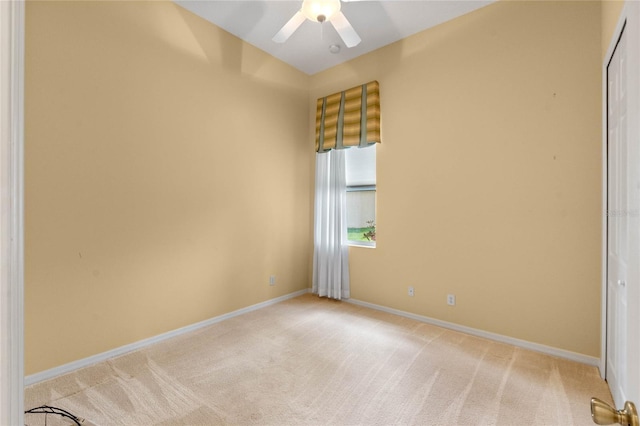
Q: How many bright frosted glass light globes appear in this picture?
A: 1